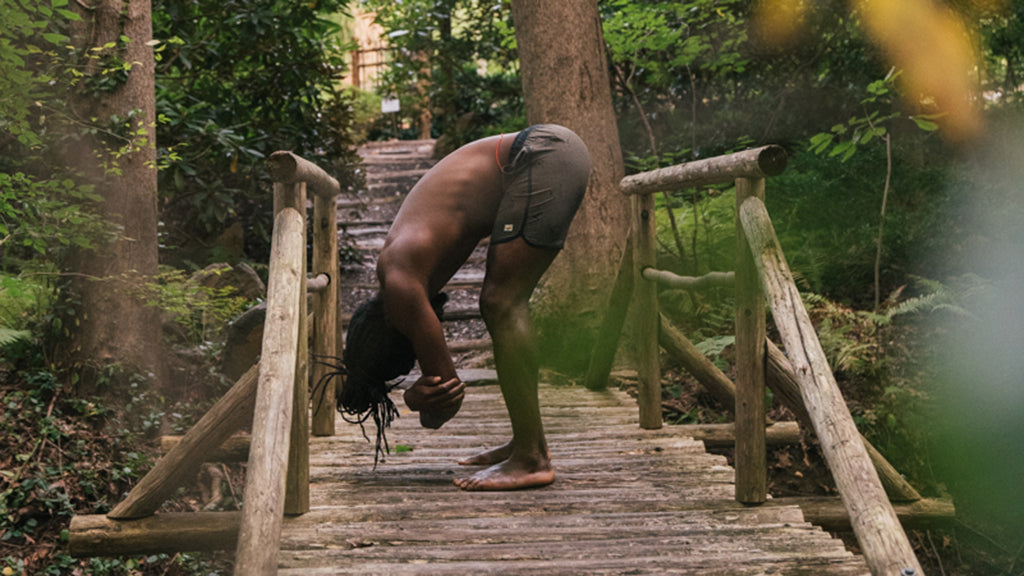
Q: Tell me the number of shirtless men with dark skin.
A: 1